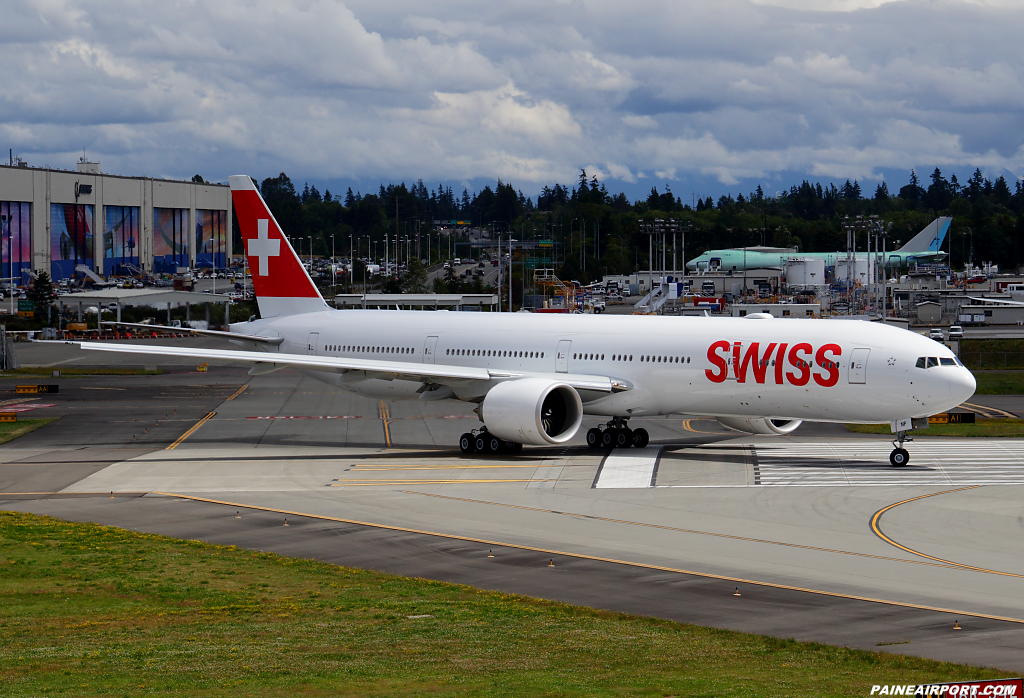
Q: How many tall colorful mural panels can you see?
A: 5